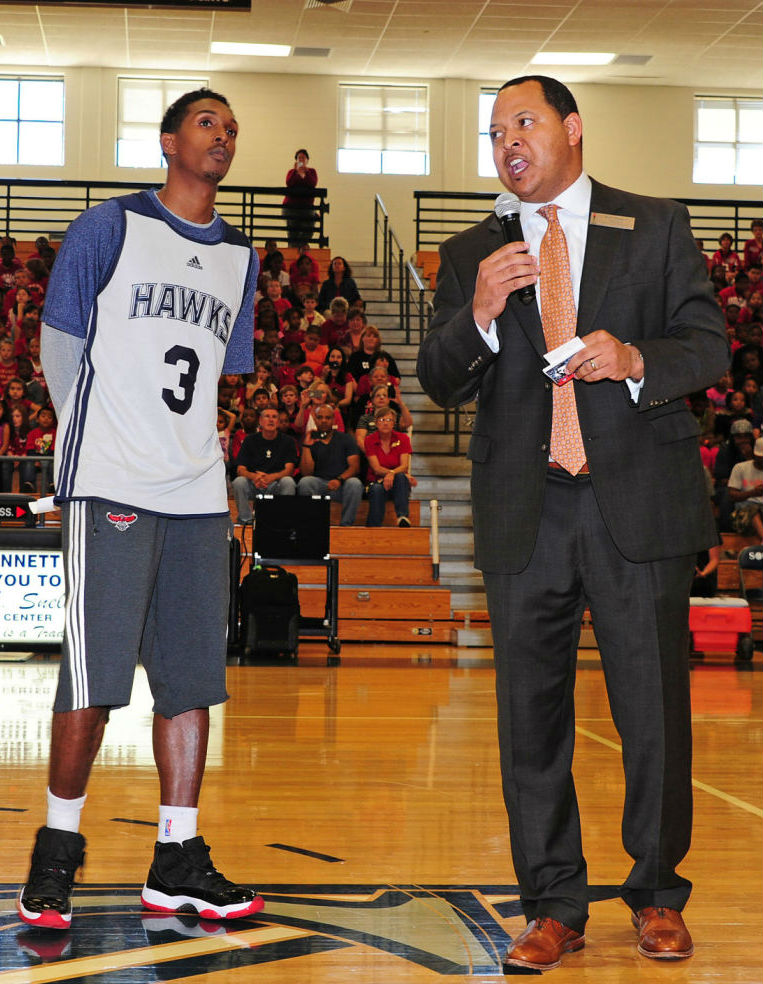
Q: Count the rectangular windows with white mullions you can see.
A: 5